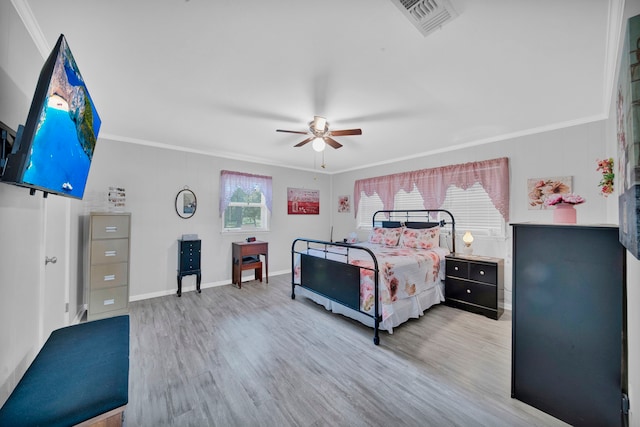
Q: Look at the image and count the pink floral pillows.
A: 2